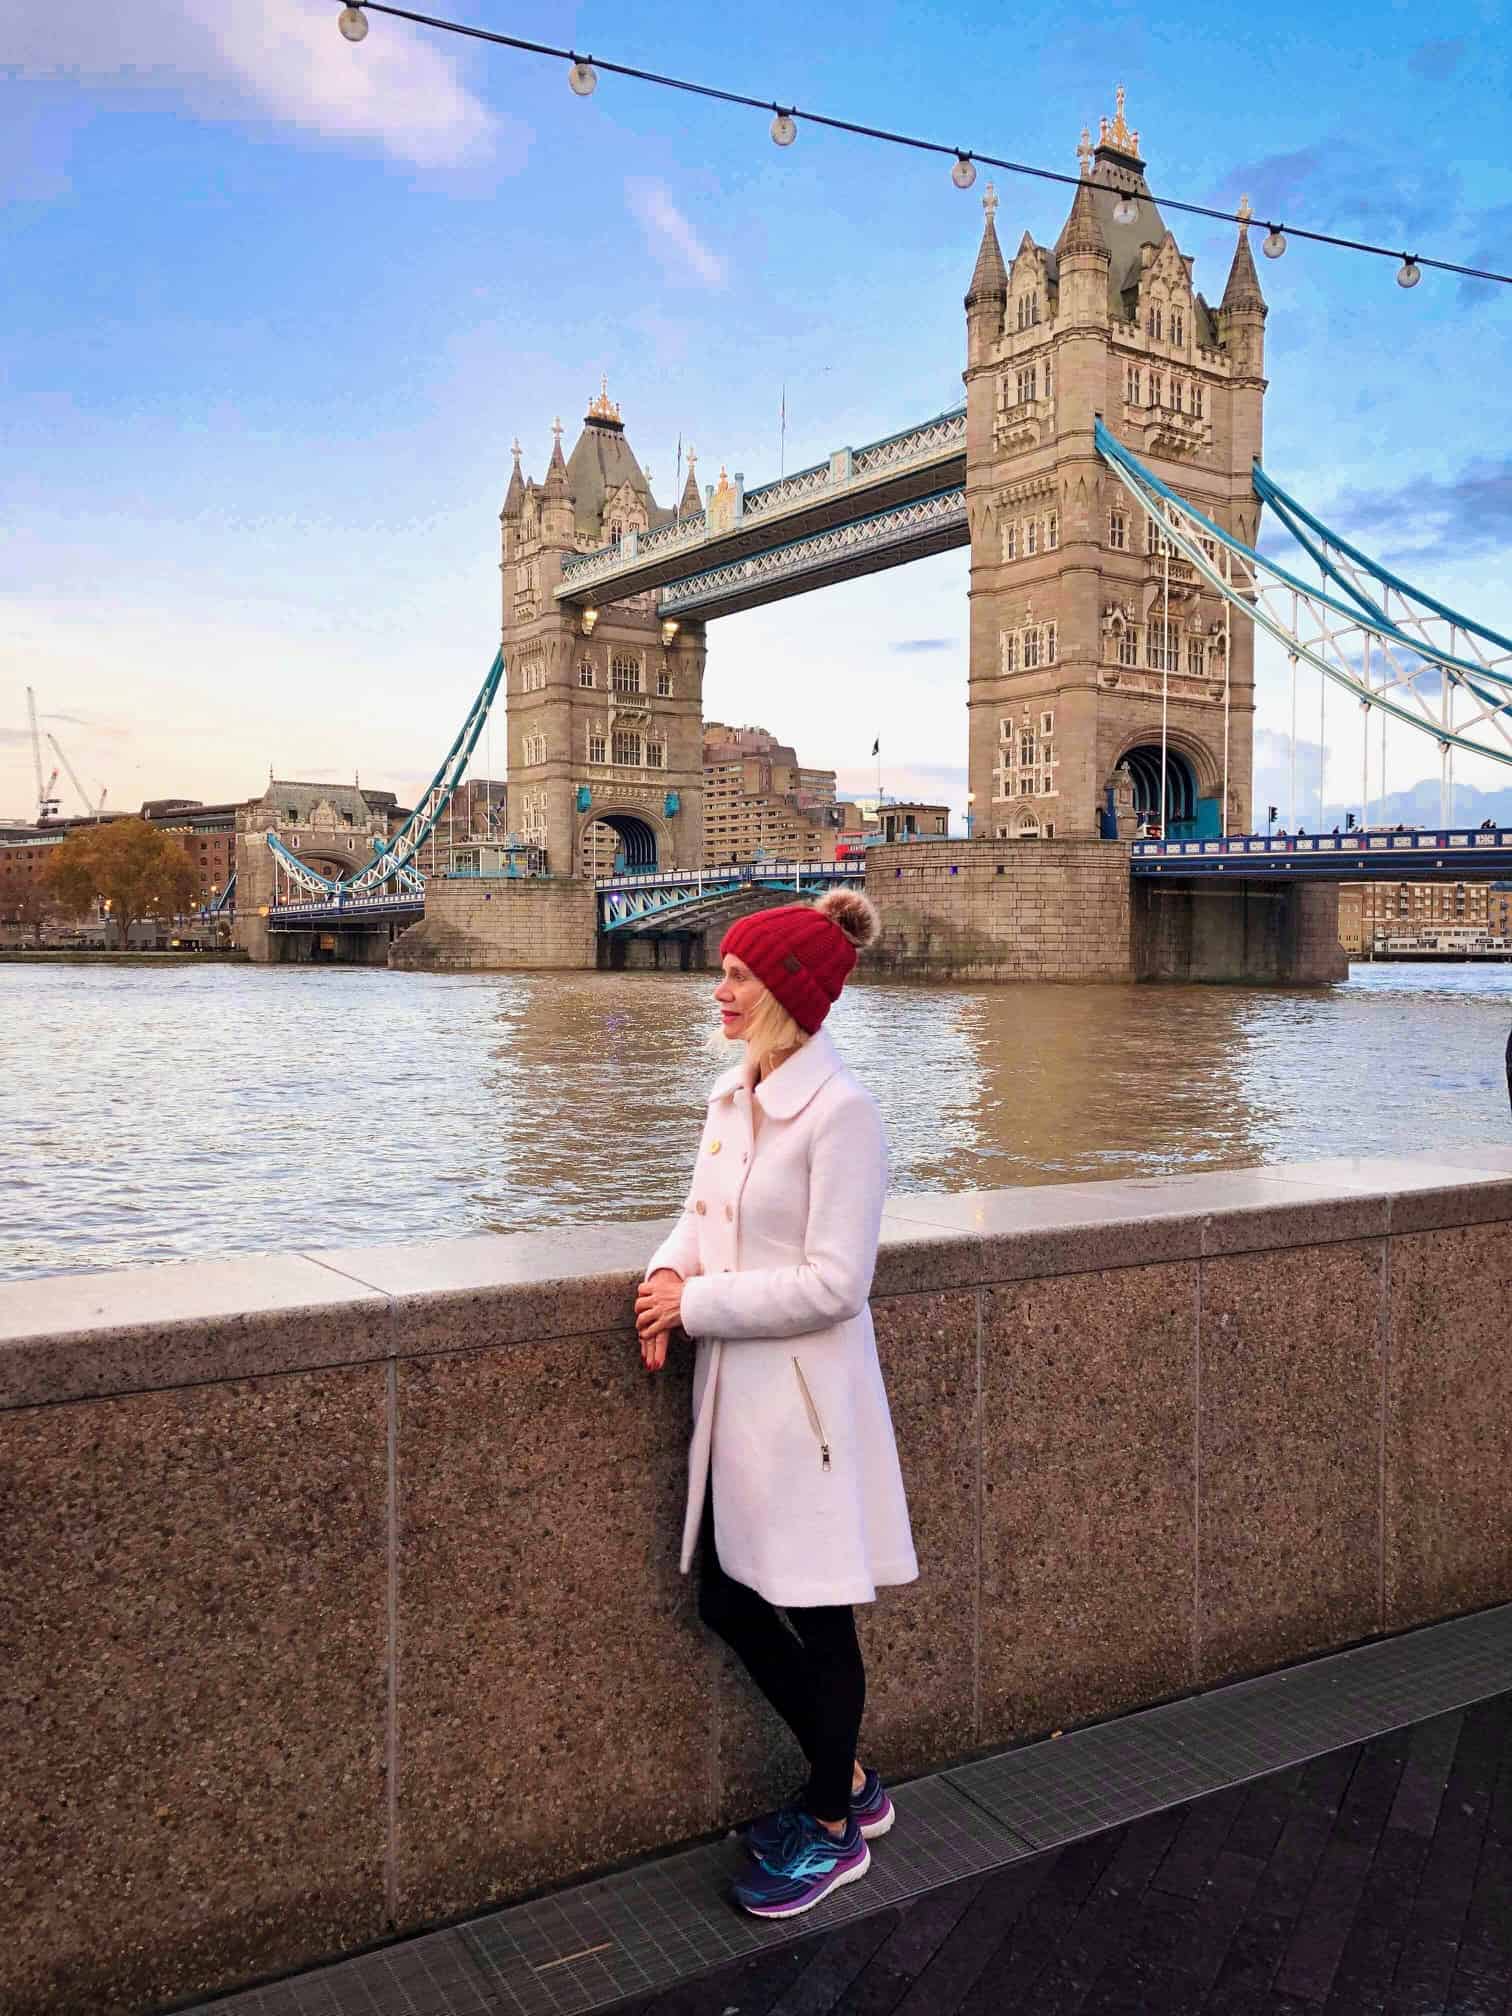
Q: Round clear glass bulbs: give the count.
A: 7